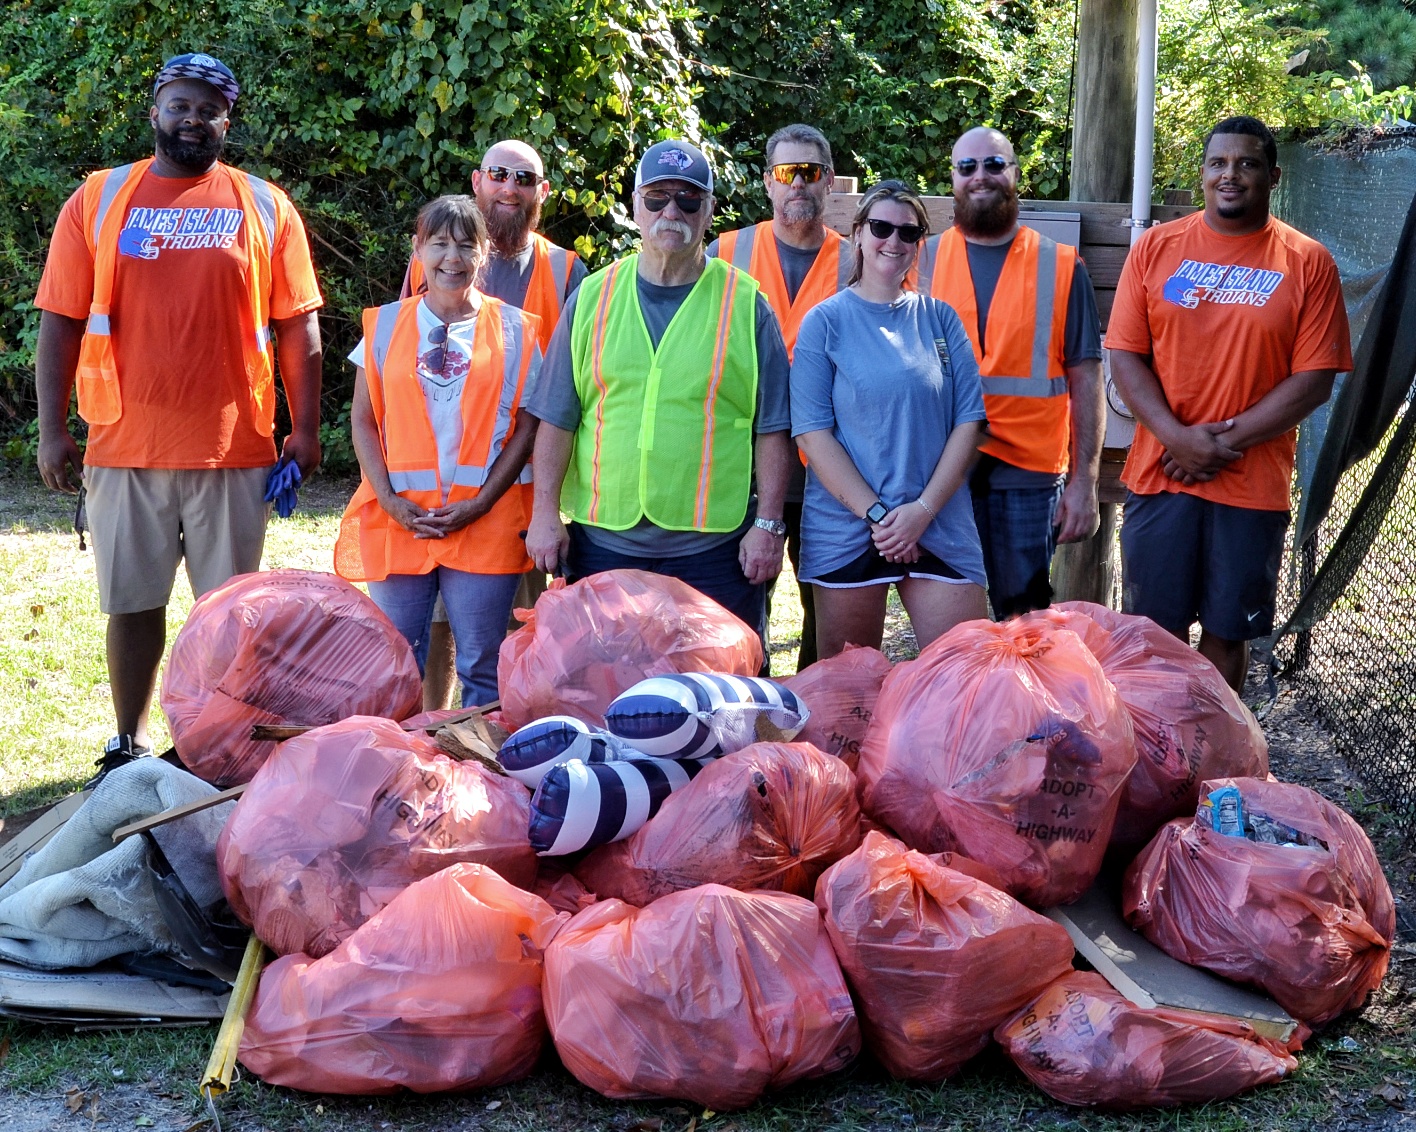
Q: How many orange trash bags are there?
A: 12